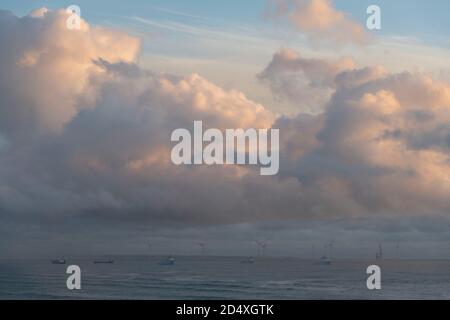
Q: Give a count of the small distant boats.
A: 5